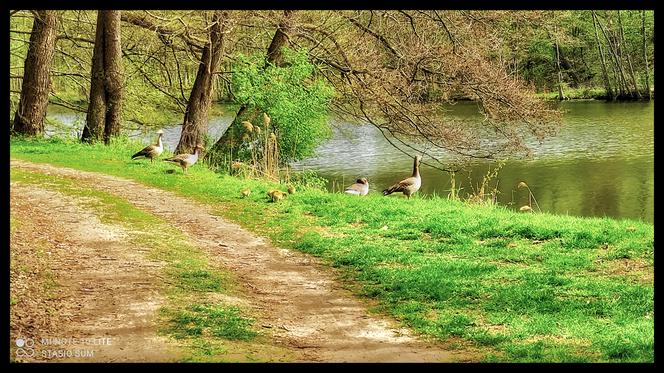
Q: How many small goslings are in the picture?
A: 4